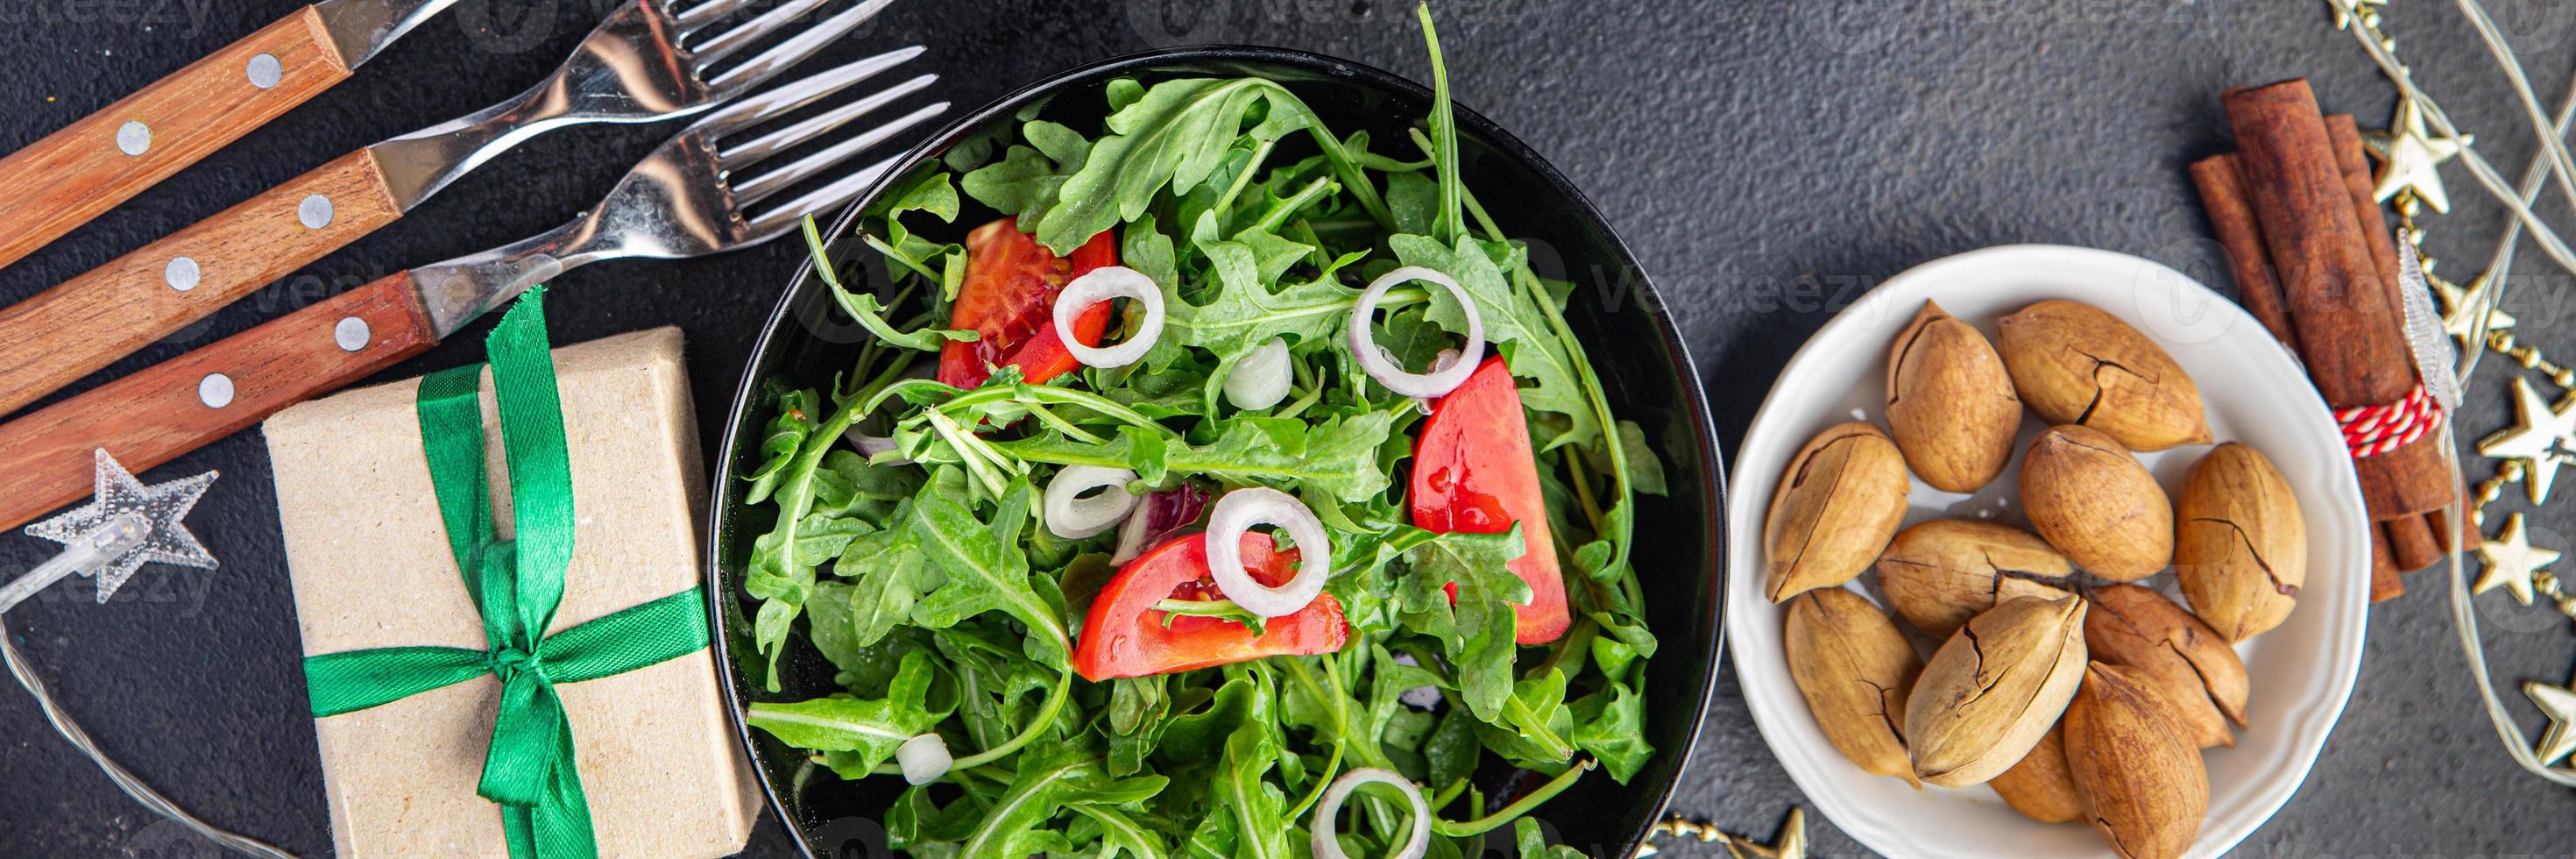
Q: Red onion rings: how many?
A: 5